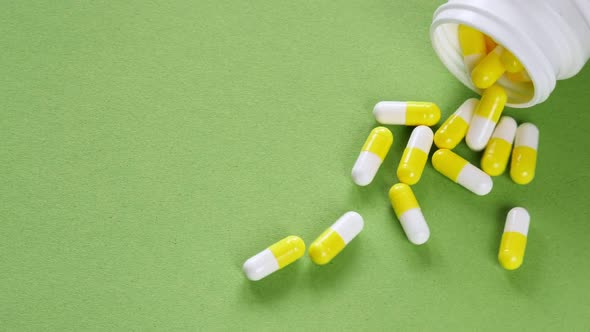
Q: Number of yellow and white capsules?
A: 15